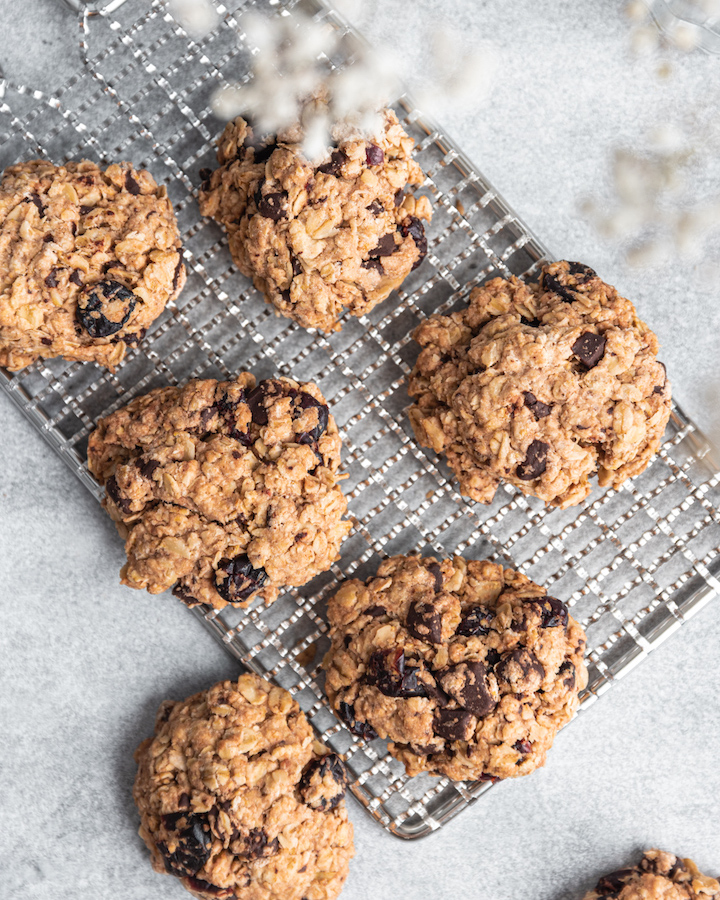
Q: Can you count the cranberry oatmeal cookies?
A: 7